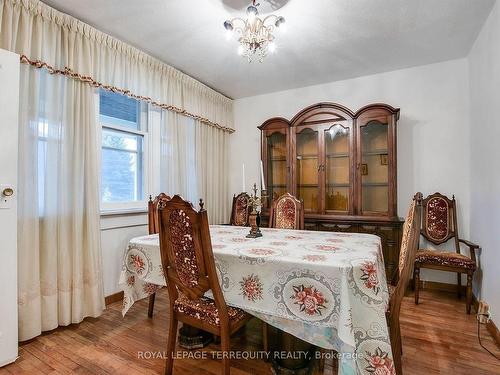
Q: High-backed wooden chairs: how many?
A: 6